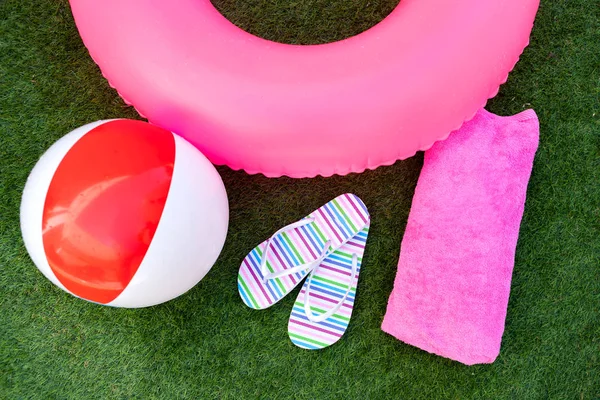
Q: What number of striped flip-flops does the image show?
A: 2